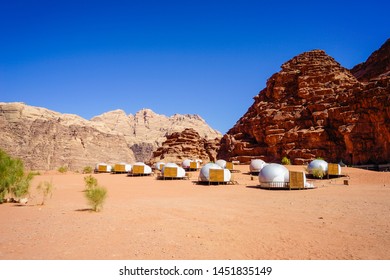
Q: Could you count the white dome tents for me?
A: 11